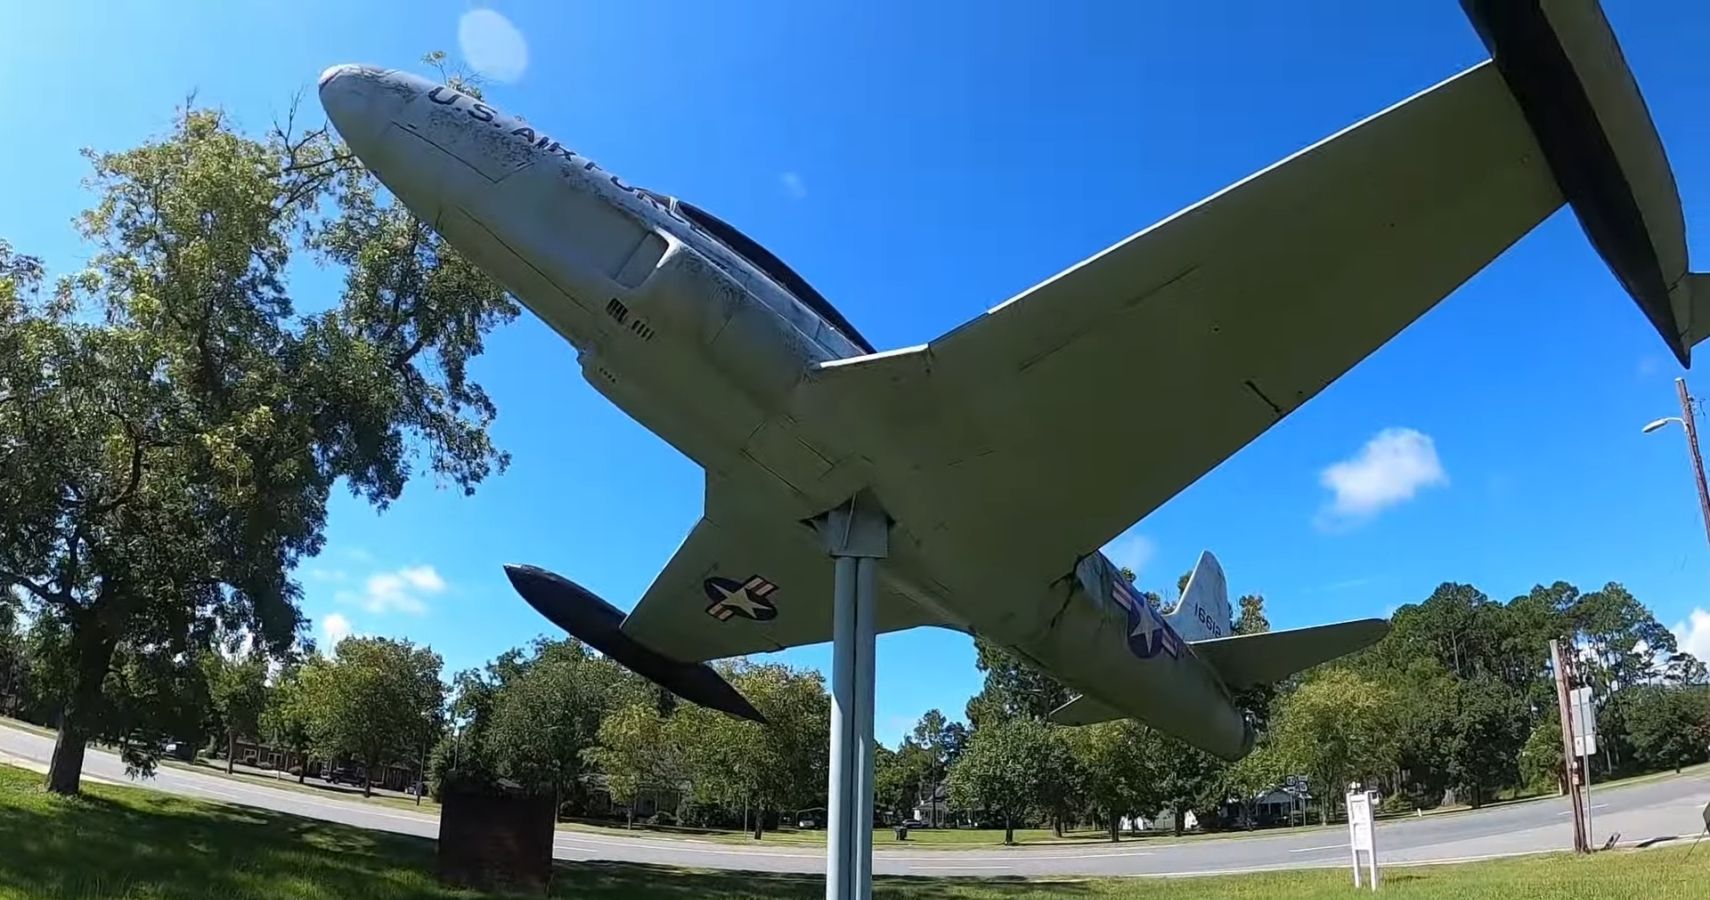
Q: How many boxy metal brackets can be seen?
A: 1